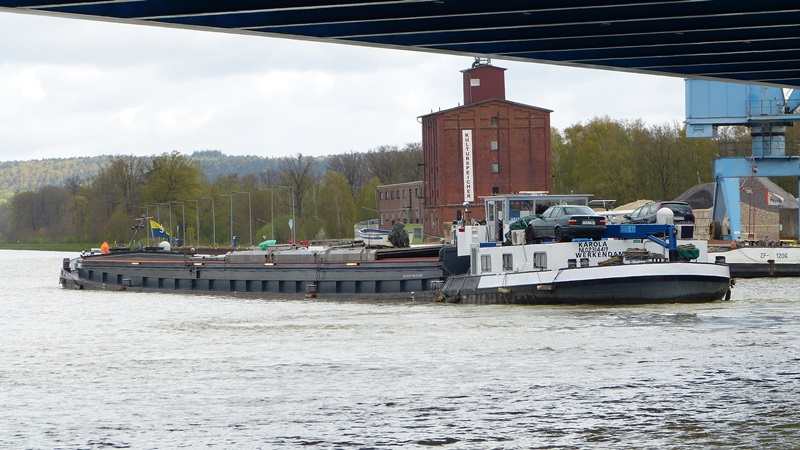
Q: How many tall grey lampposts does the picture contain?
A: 10